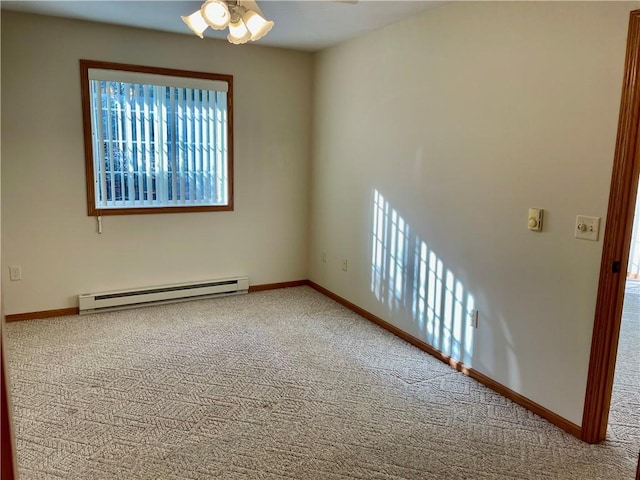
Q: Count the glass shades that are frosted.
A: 4